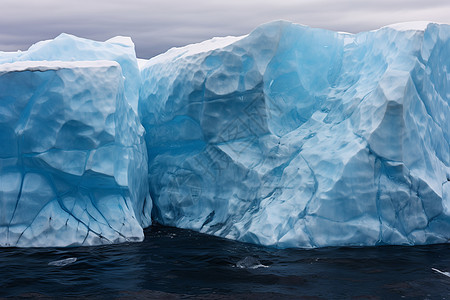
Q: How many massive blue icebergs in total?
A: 2